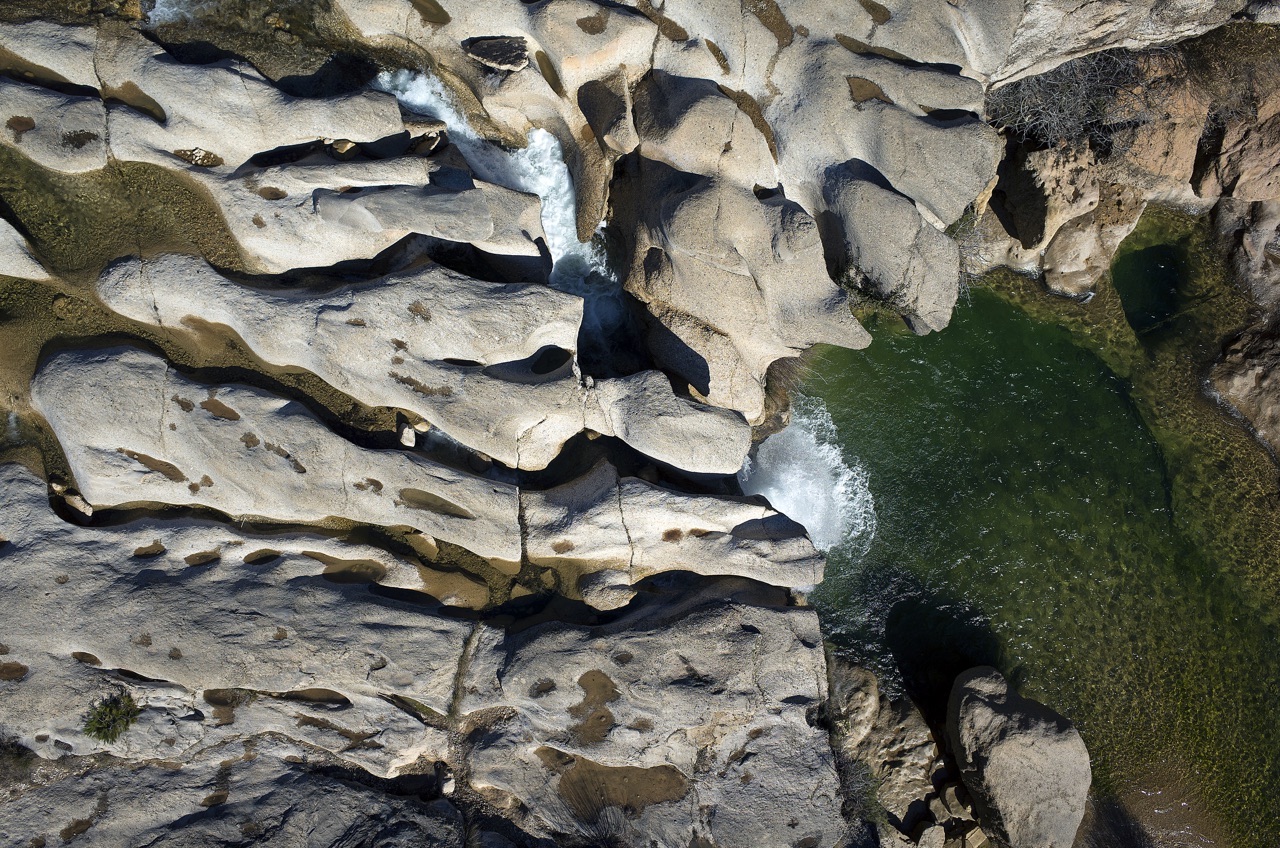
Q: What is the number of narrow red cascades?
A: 0